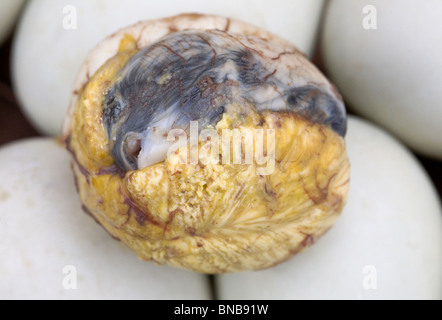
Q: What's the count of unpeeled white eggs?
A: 5